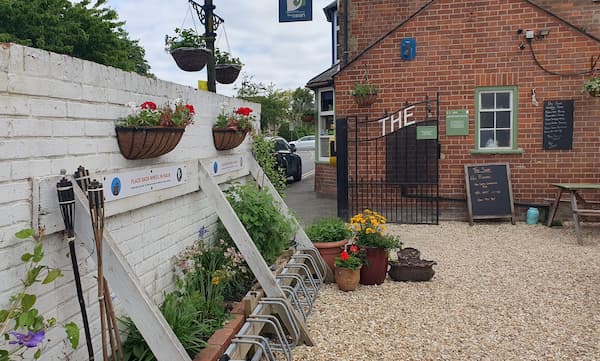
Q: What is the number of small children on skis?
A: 0